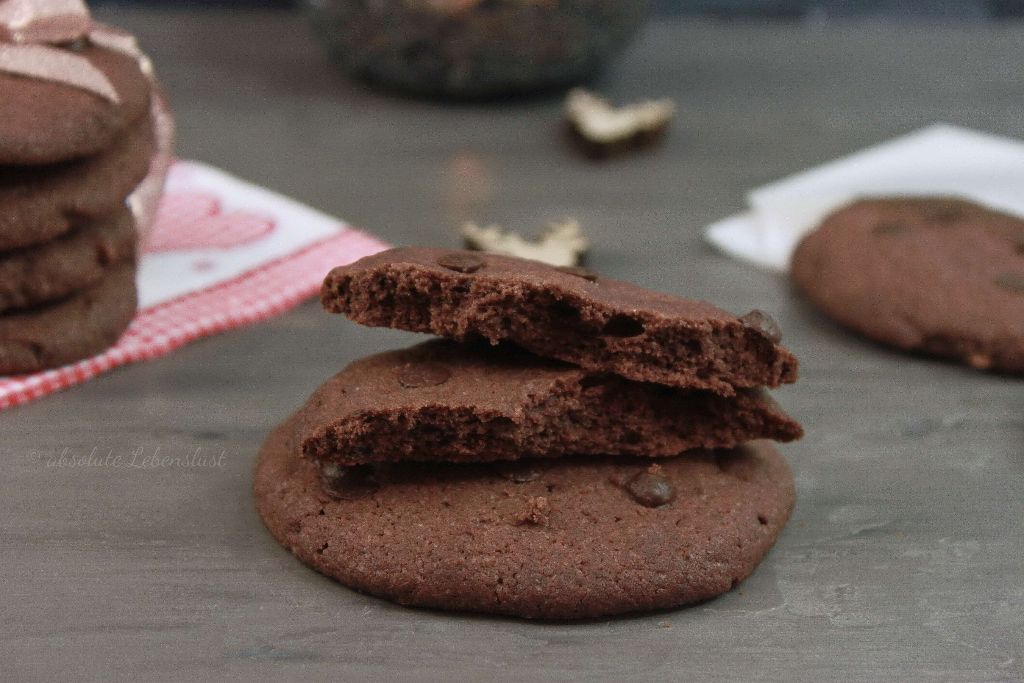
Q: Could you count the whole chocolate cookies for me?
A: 6